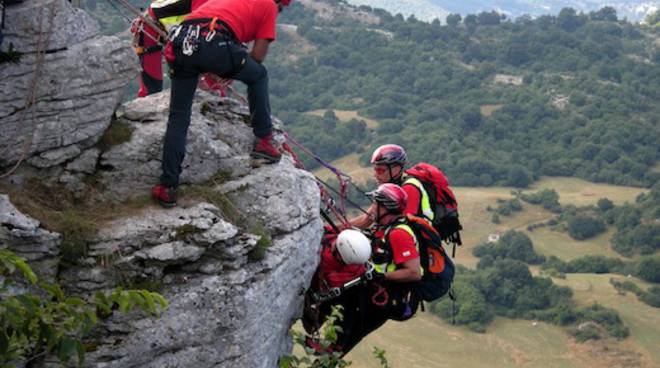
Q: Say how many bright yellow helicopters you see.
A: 0